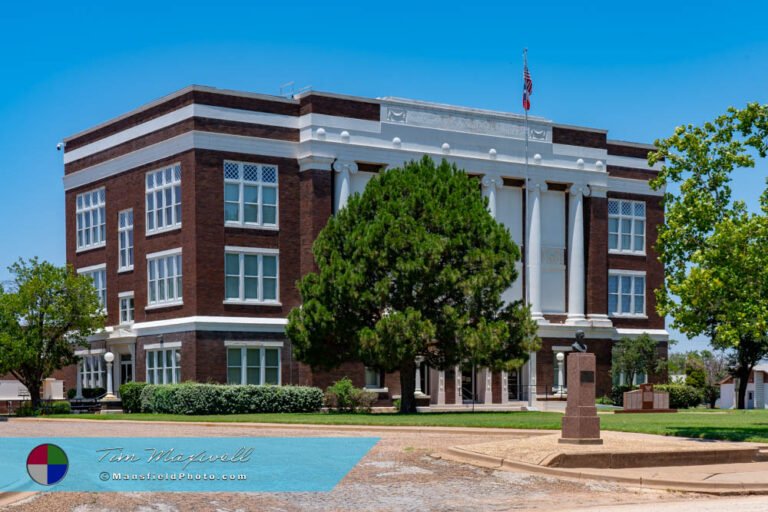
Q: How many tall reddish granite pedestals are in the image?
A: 1